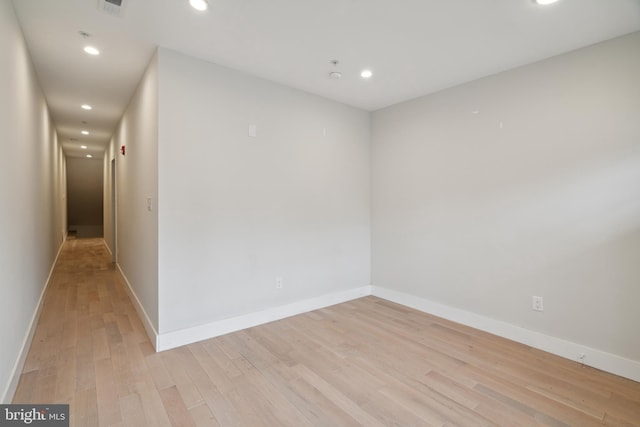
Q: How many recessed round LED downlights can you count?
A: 8